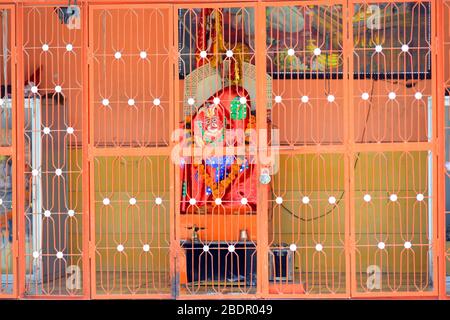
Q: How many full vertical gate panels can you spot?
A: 5